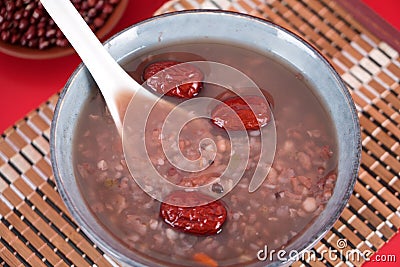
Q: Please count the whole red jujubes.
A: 3